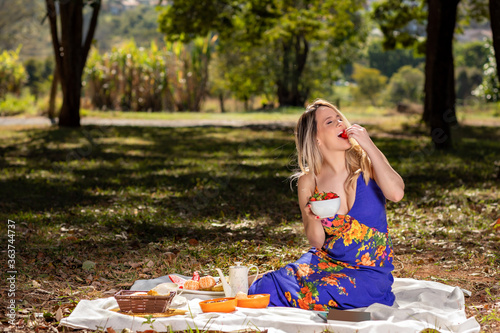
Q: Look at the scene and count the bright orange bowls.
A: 2